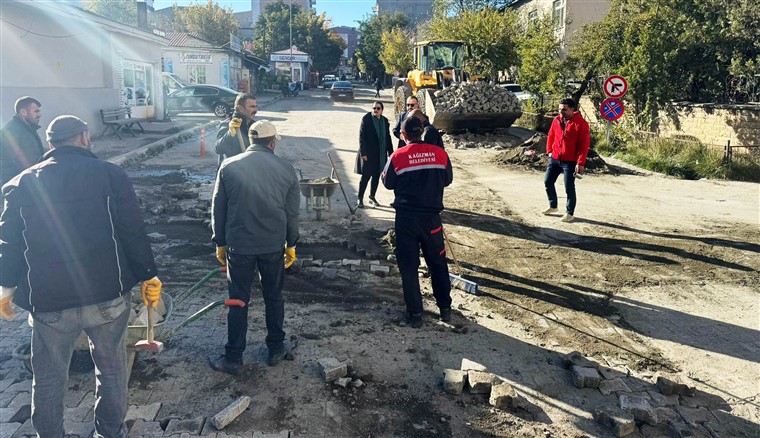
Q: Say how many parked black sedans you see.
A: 1